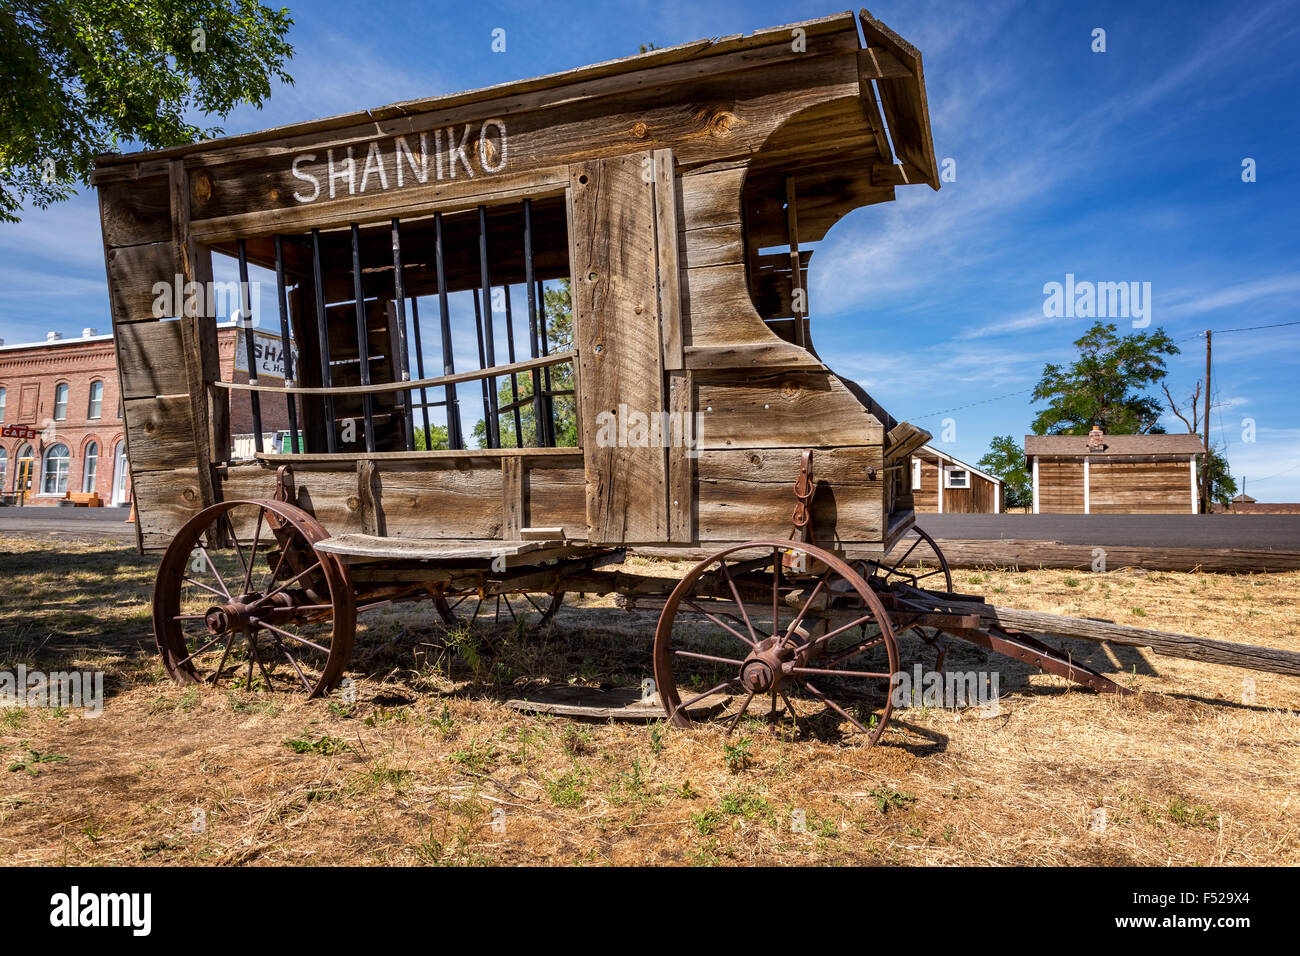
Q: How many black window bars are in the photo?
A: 13